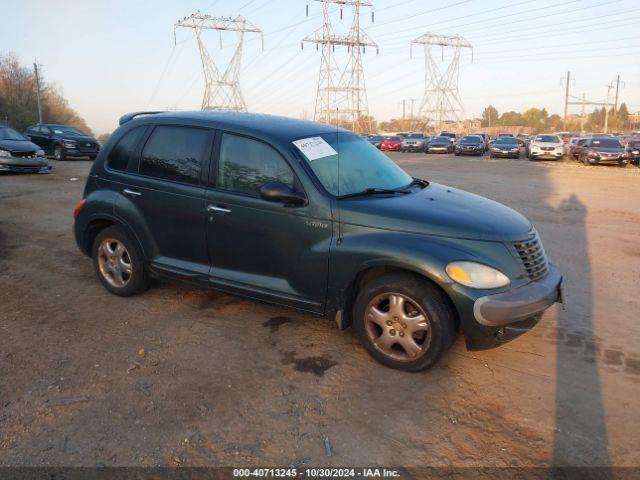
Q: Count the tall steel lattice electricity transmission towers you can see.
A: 3